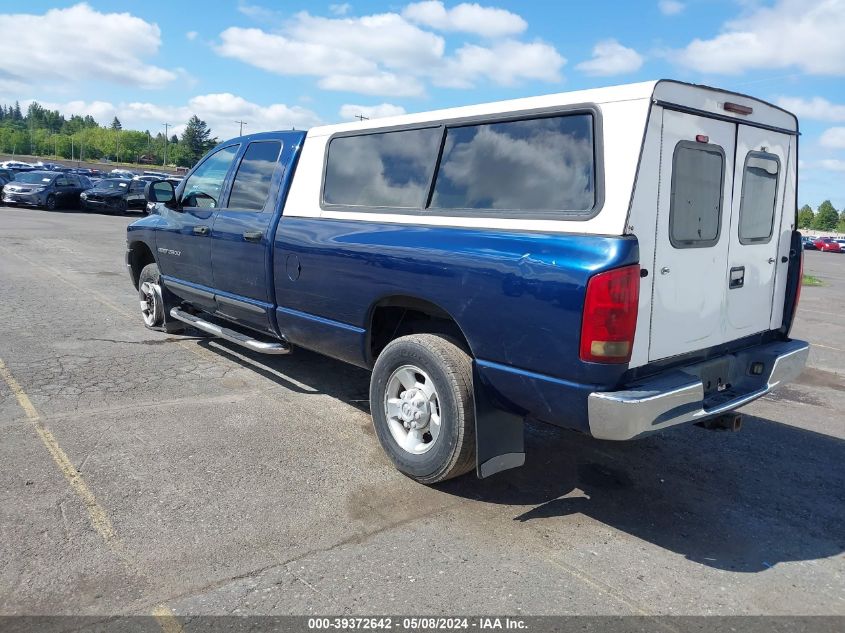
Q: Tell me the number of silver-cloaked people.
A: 0